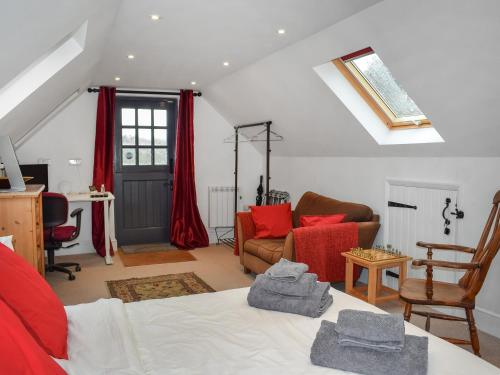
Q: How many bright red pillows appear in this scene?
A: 4